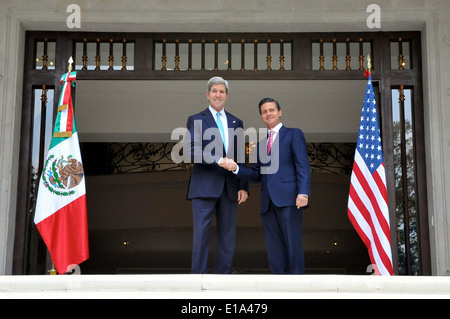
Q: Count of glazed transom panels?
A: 5